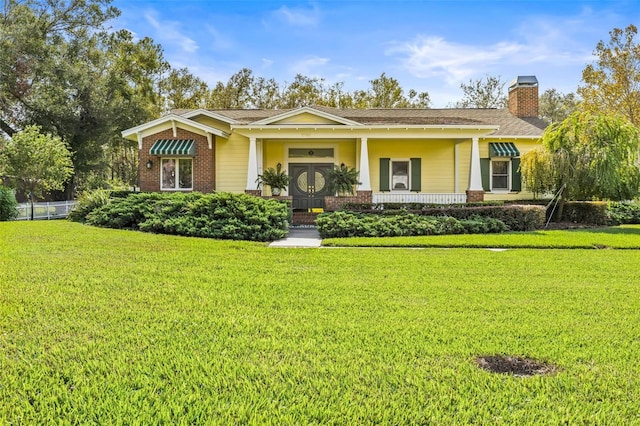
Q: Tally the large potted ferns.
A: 2